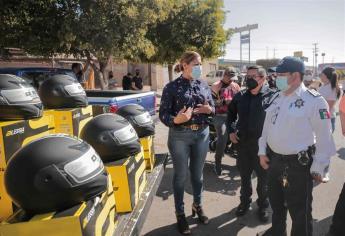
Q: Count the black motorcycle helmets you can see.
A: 5